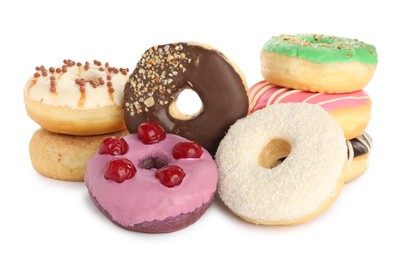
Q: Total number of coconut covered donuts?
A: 1